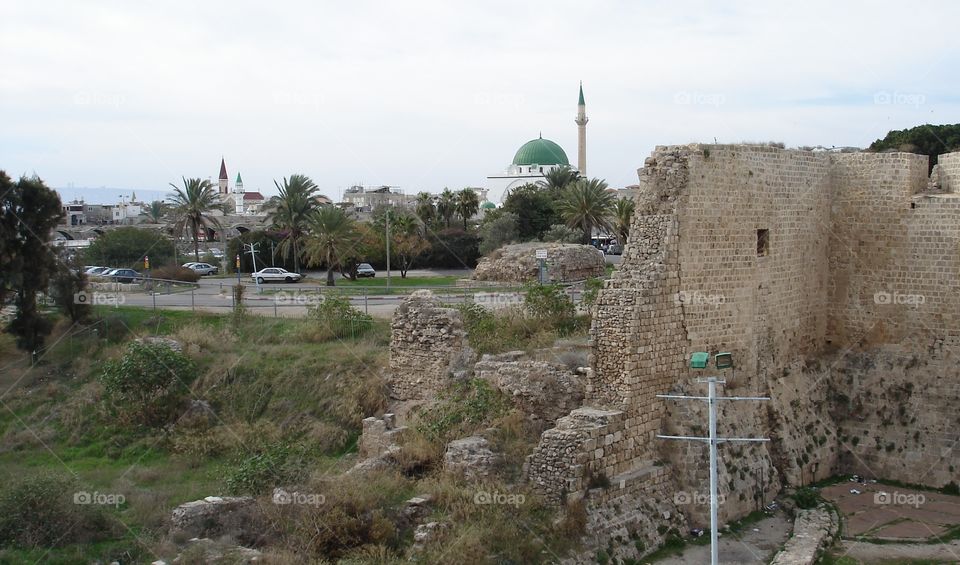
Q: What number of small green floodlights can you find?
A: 2